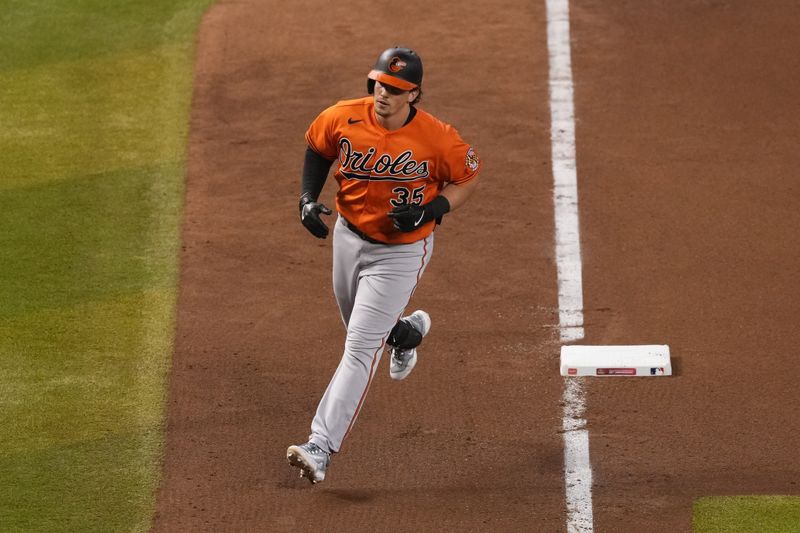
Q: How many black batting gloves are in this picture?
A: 2